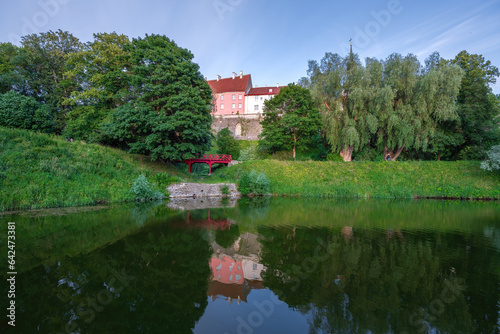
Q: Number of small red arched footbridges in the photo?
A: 1